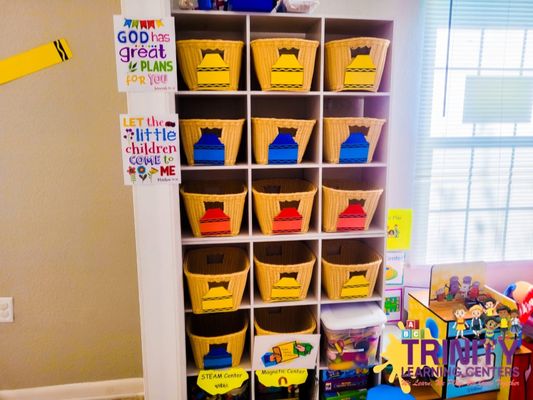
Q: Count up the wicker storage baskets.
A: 14